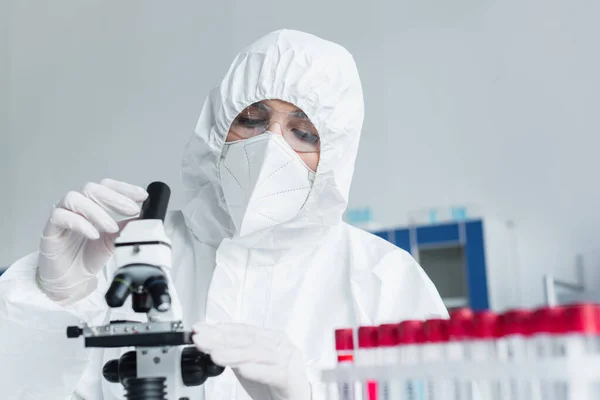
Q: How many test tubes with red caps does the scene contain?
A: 10